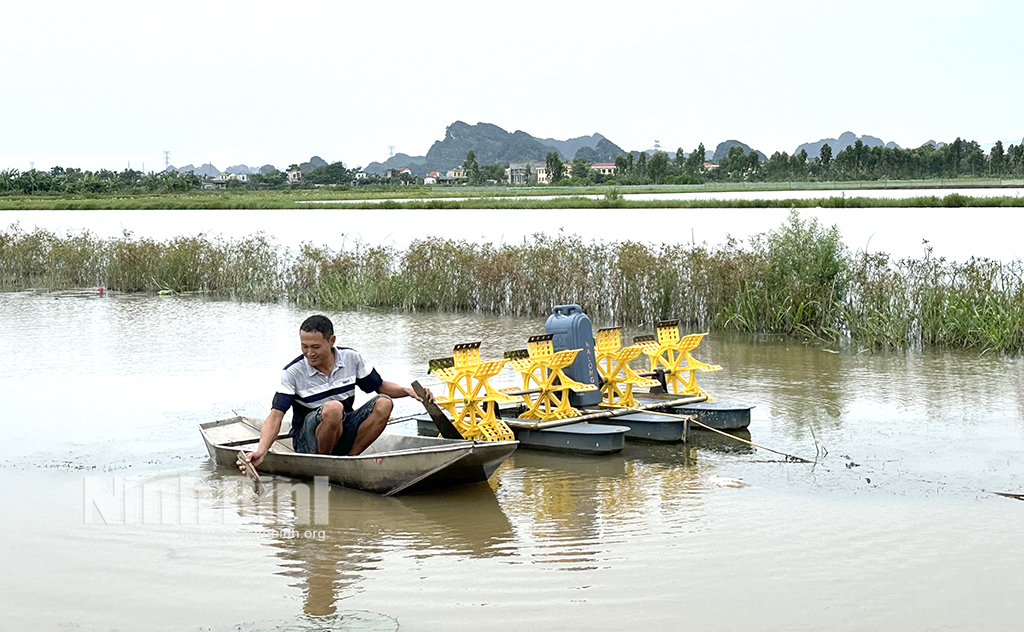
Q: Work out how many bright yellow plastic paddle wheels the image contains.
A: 4